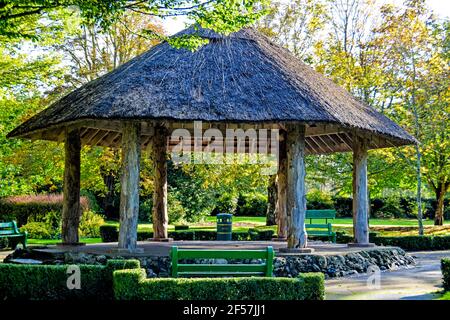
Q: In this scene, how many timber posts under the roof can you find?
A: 6